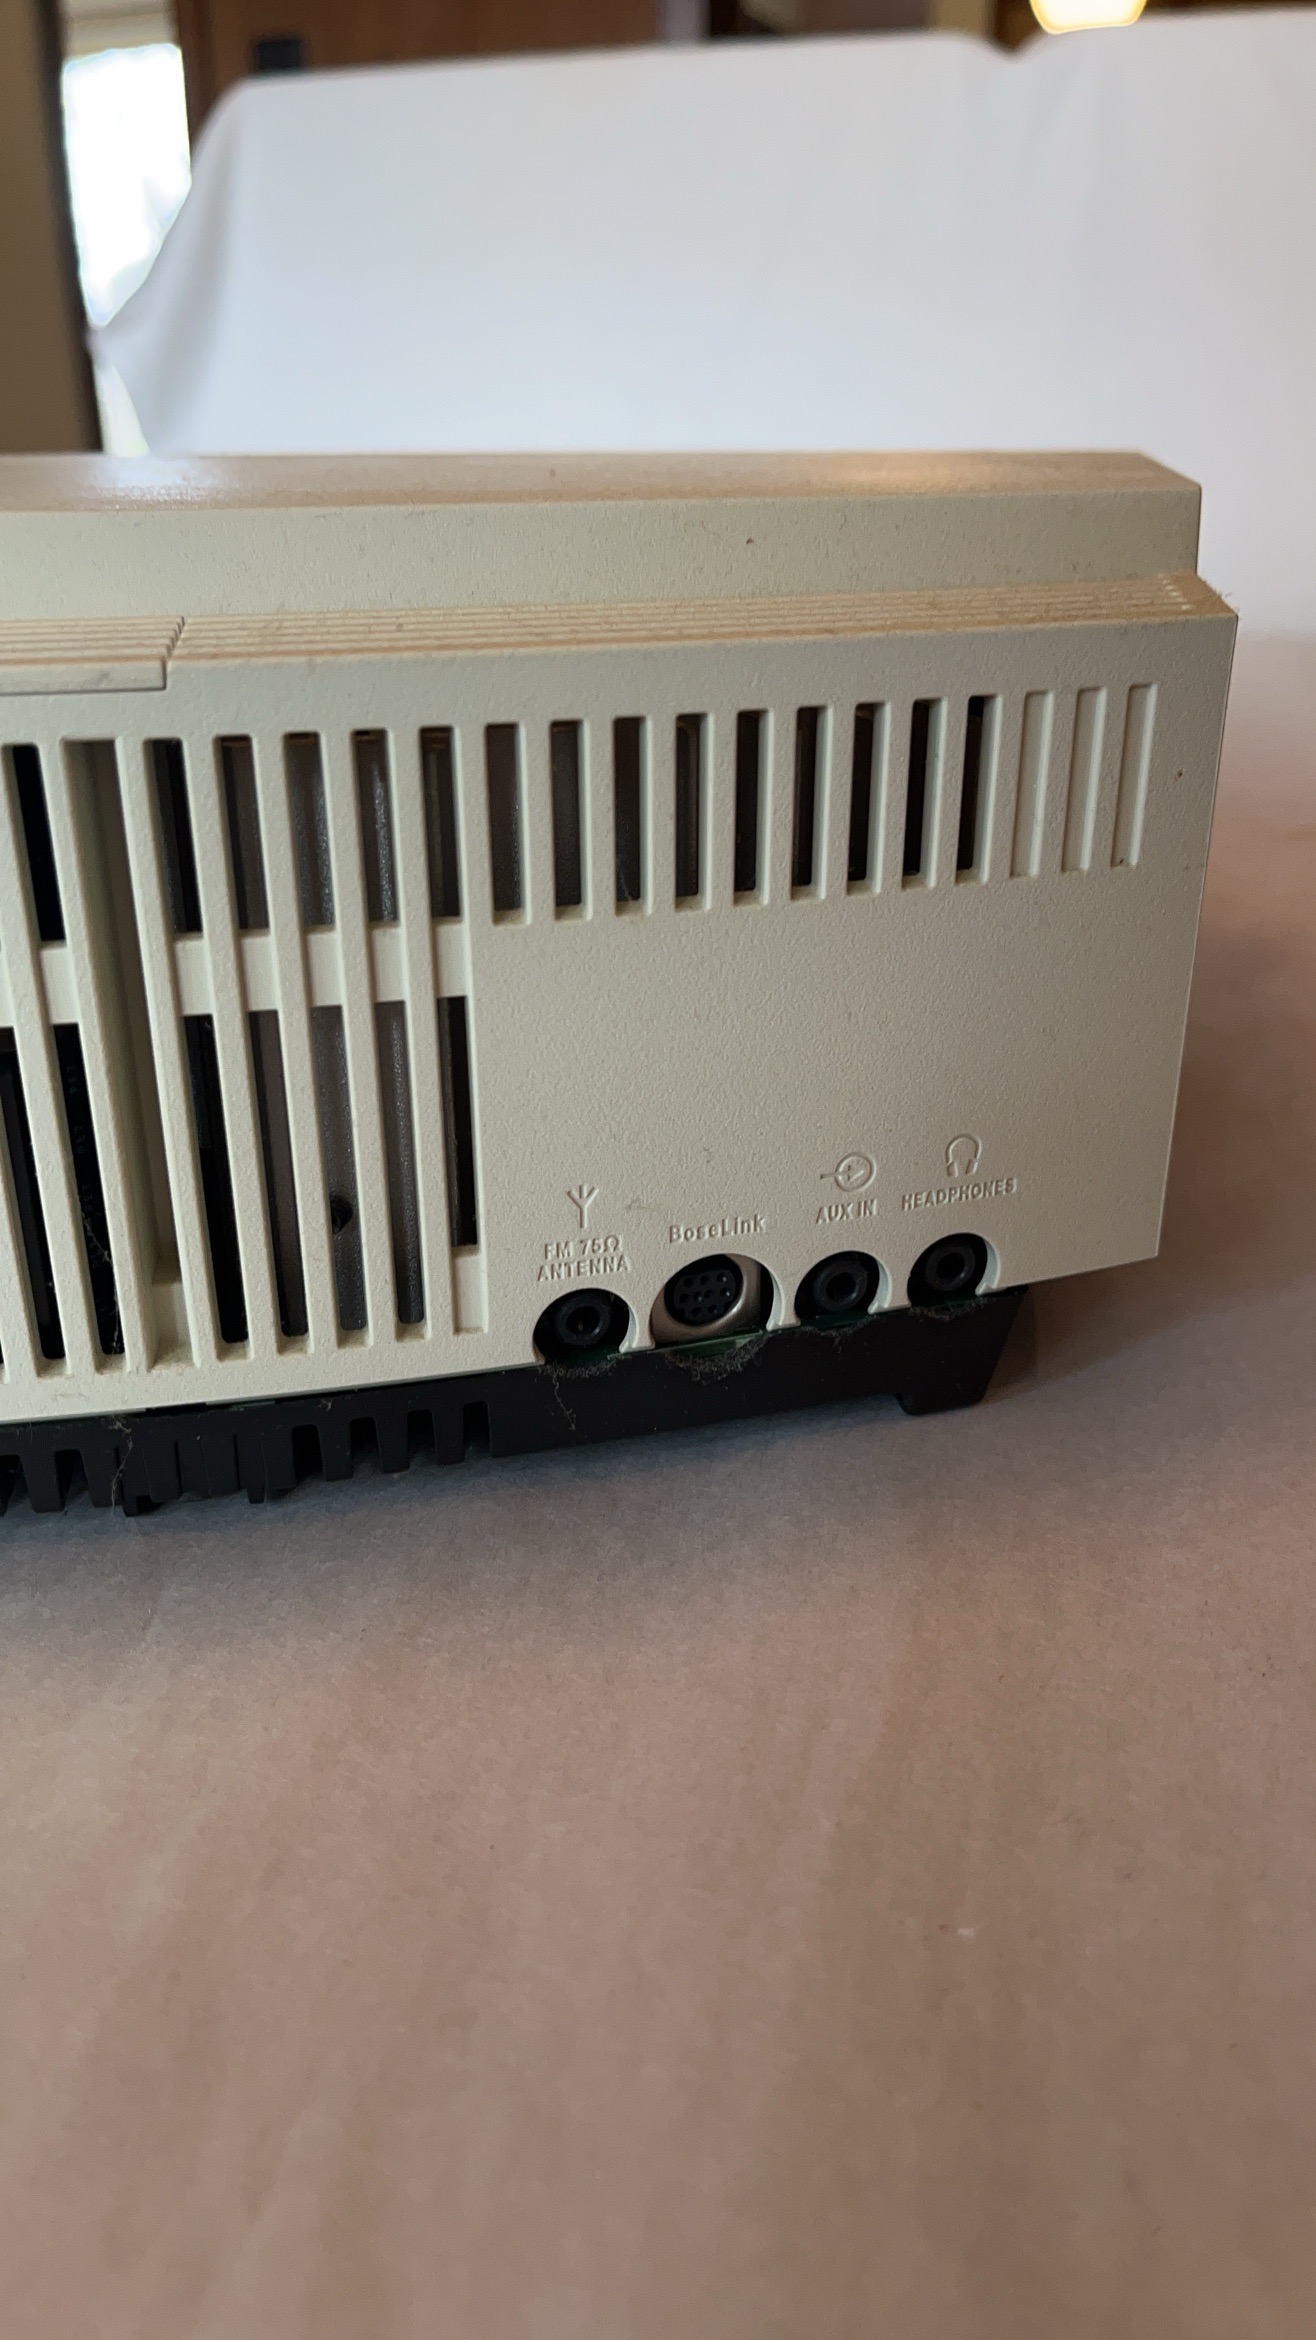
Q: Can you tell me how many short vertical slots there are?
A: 12